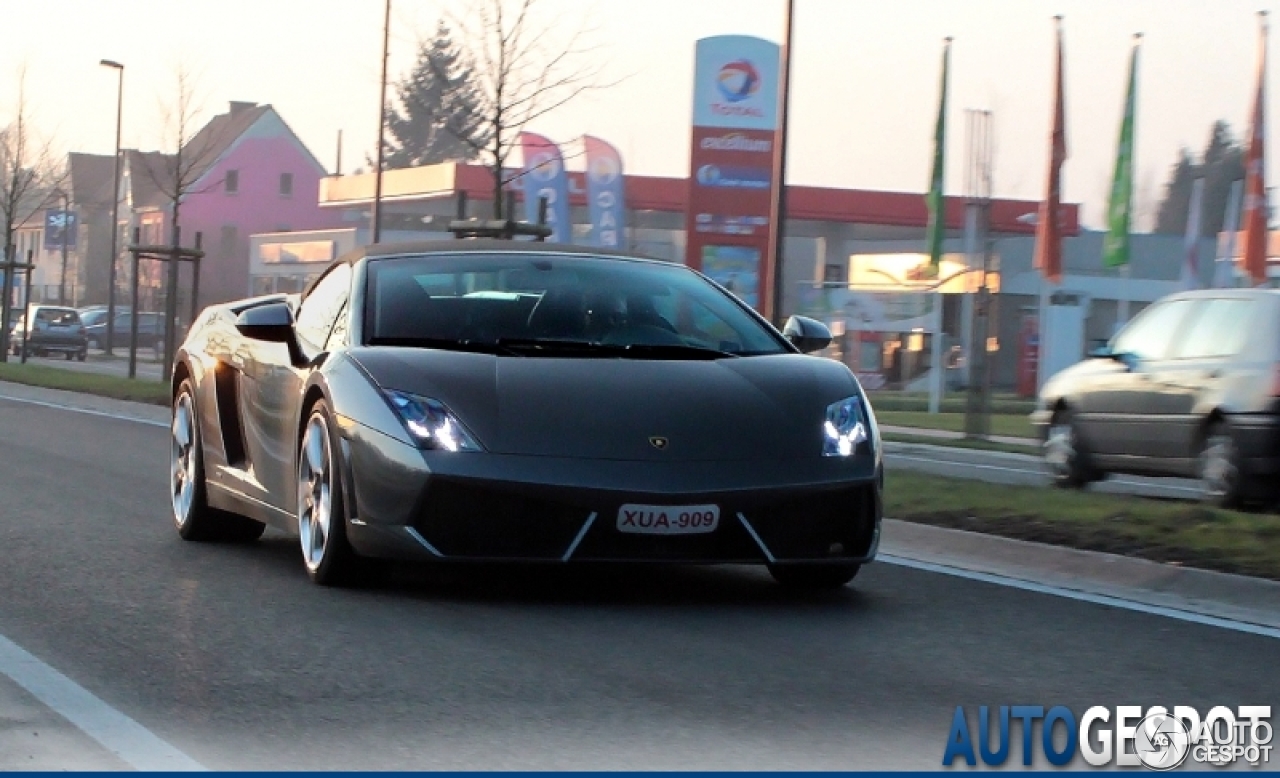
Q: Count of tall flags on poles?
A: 4